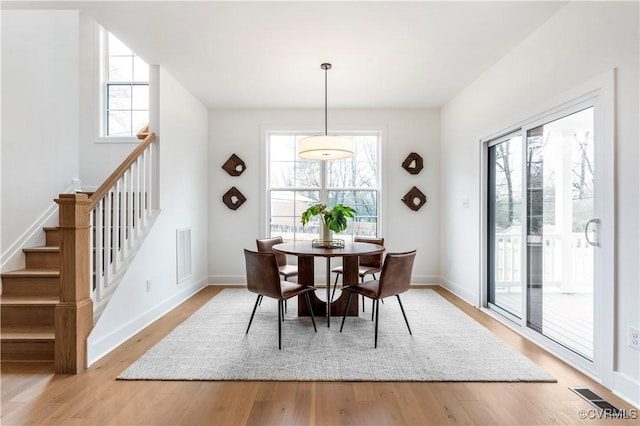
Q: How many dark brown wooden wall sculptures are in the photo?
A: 4